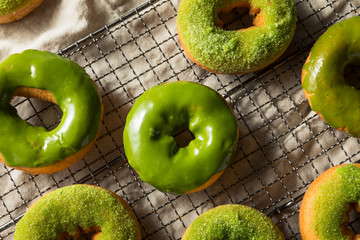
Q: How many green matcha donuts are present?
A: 8